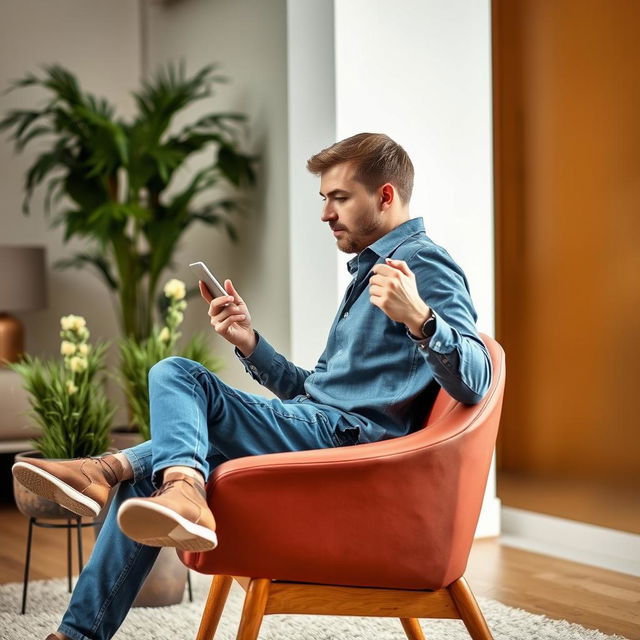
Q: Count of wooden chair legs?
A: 4